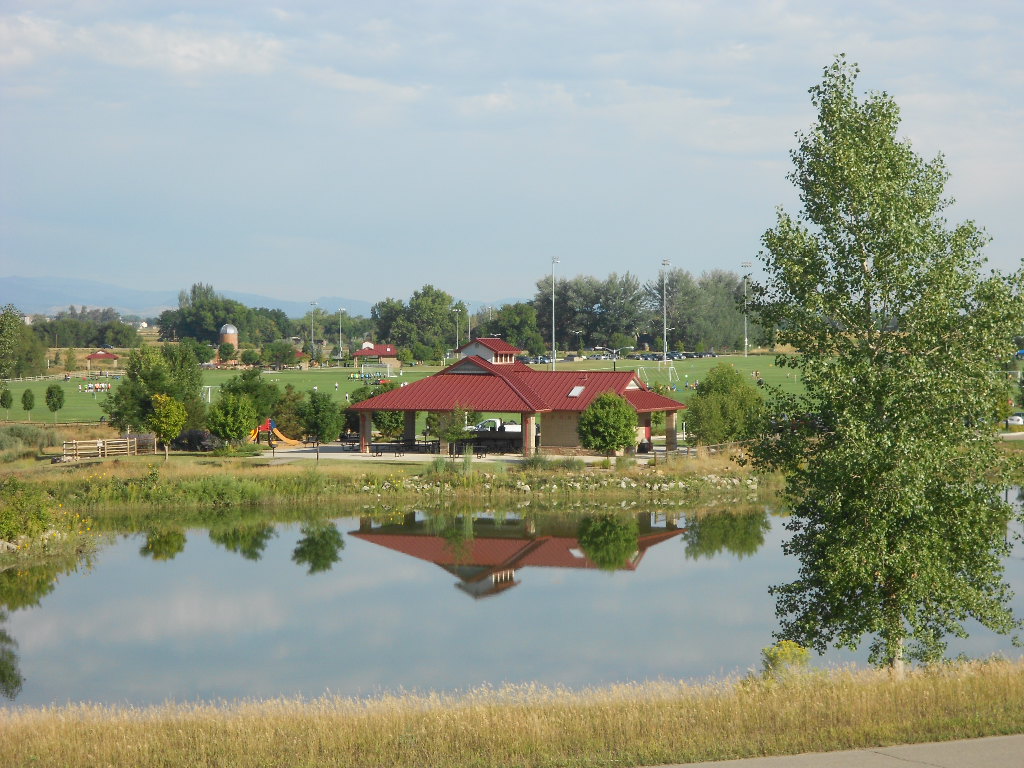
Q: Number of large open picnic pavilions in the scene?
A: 1